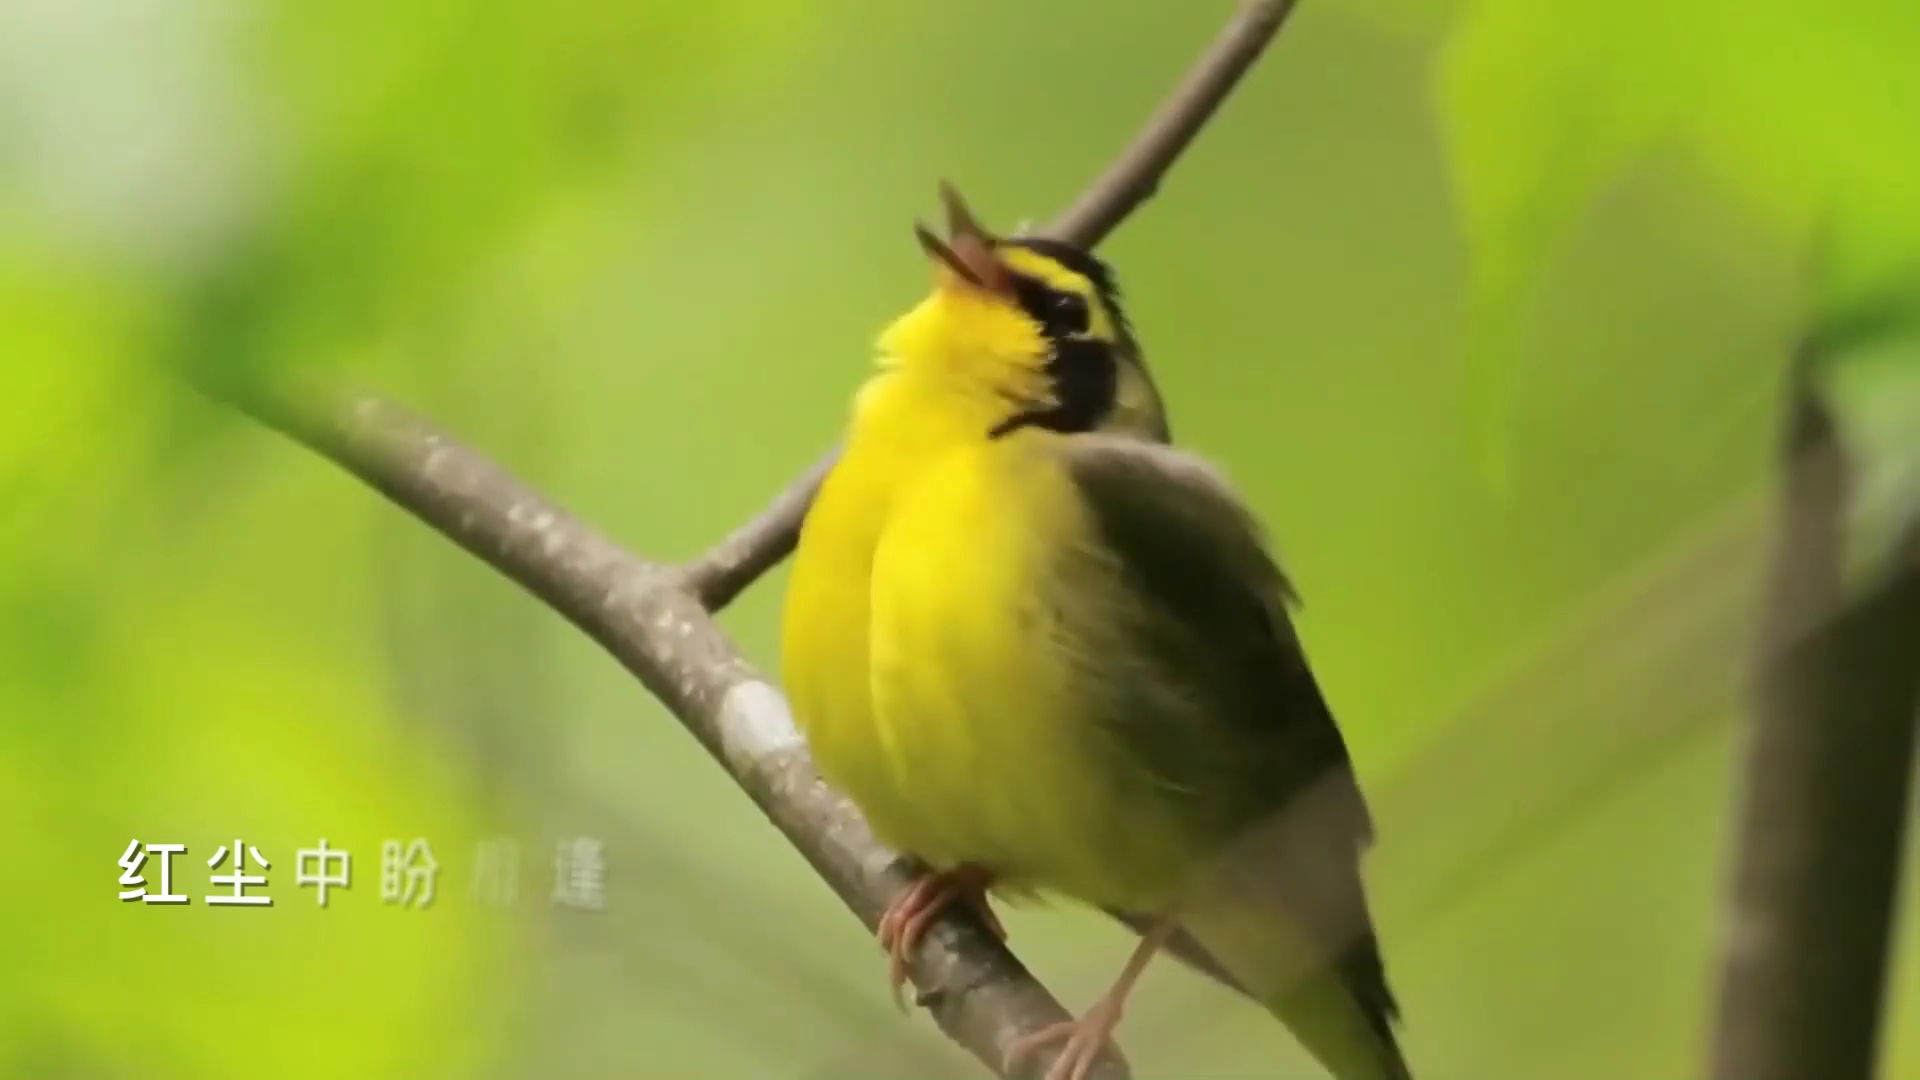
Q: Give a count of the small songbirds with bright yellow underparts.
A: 1